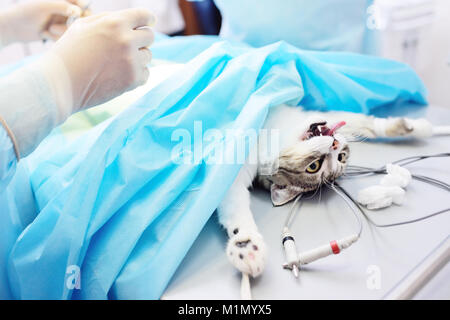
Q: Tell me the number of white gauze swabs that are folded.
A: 2